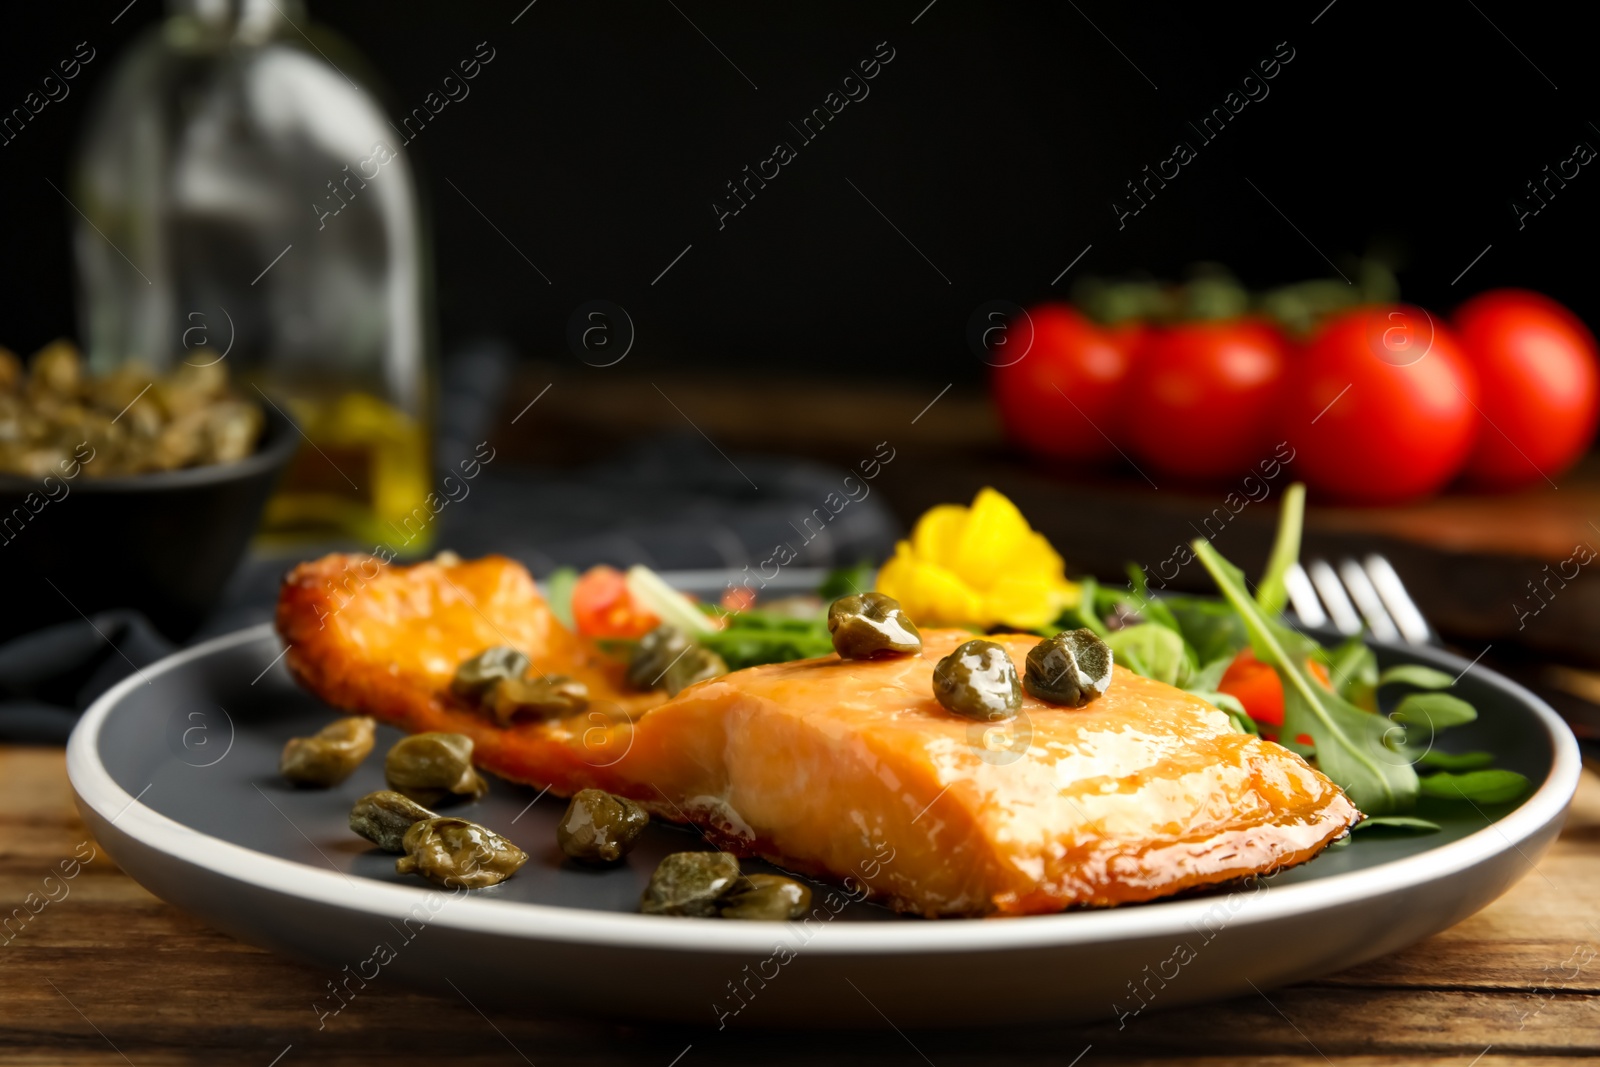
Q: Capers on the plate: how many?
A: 14